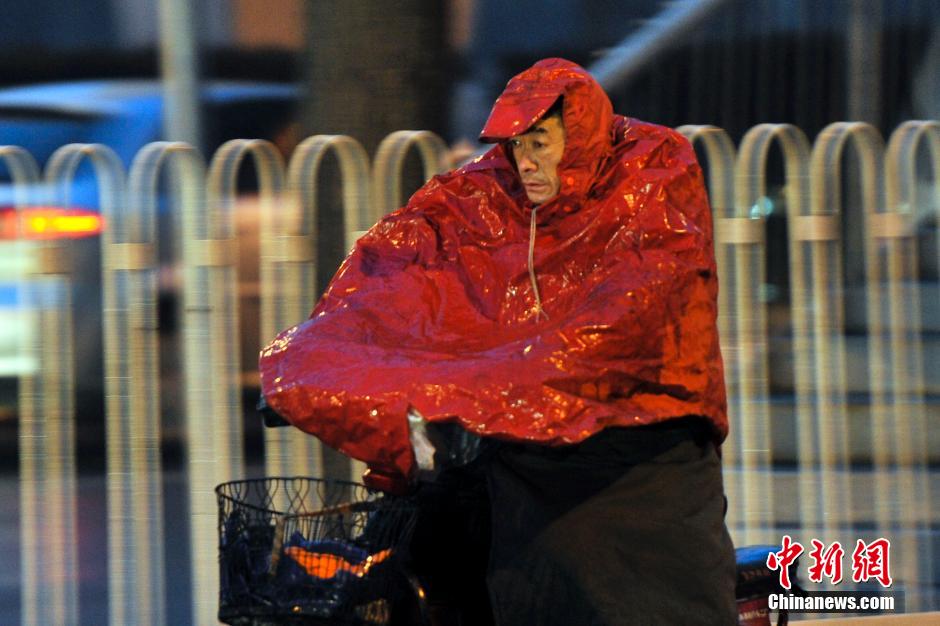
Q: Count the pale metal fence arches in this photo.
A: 10